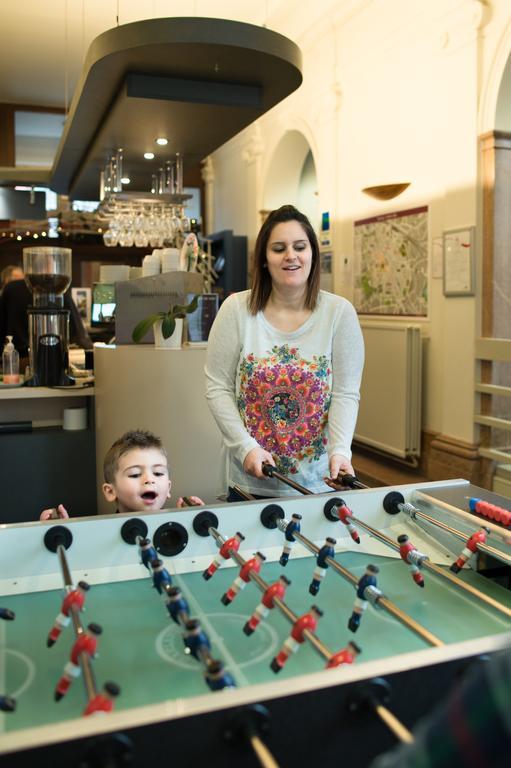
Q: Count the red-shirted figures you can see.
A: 11